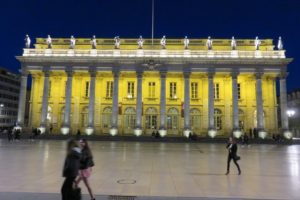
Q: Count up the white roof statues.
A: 12